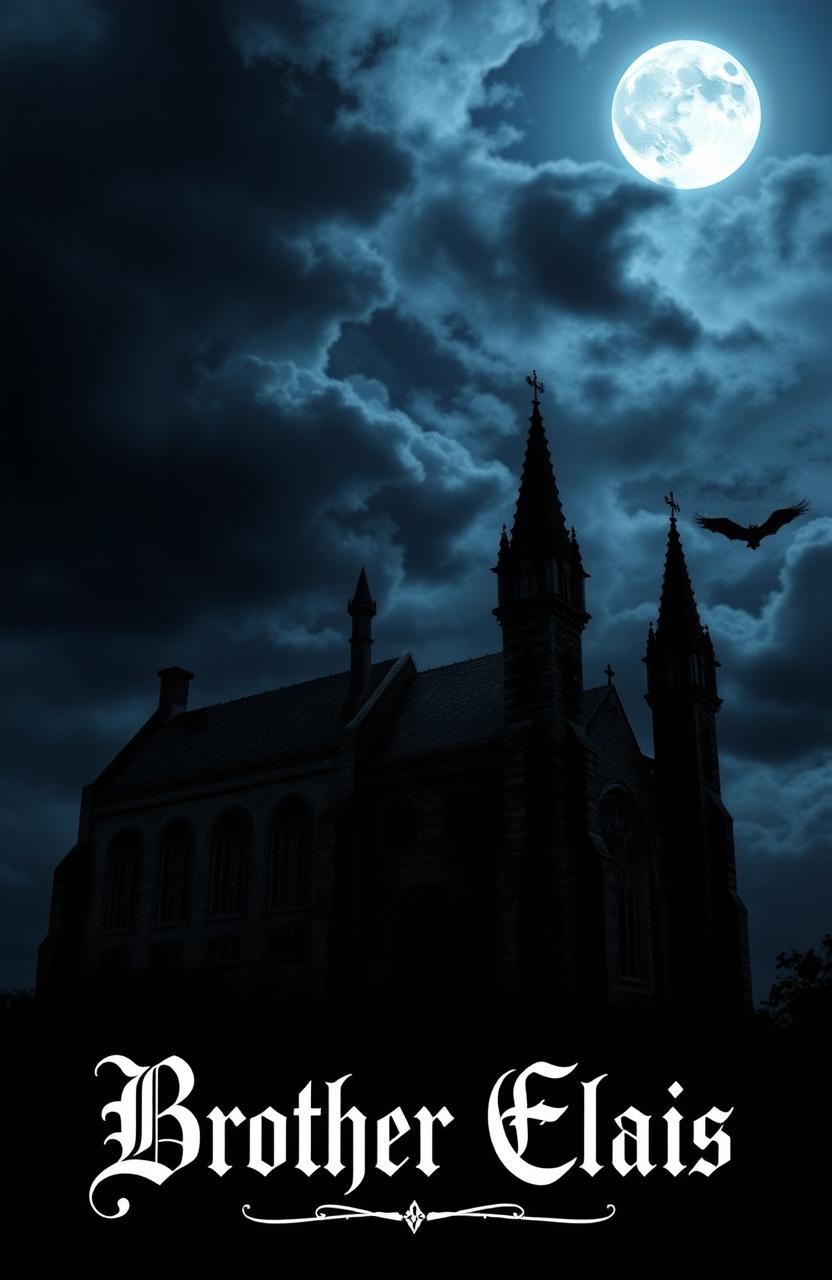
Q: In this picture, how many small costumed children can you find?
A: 0